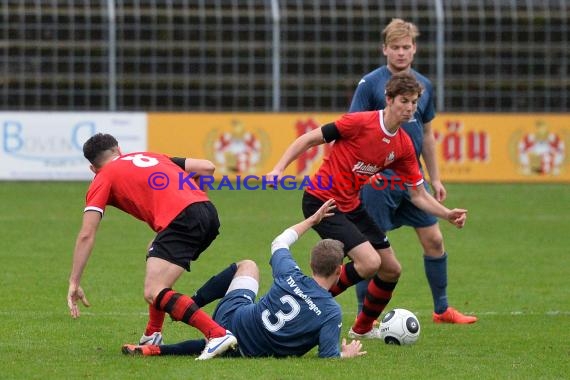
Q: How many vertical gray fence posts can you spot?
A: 3